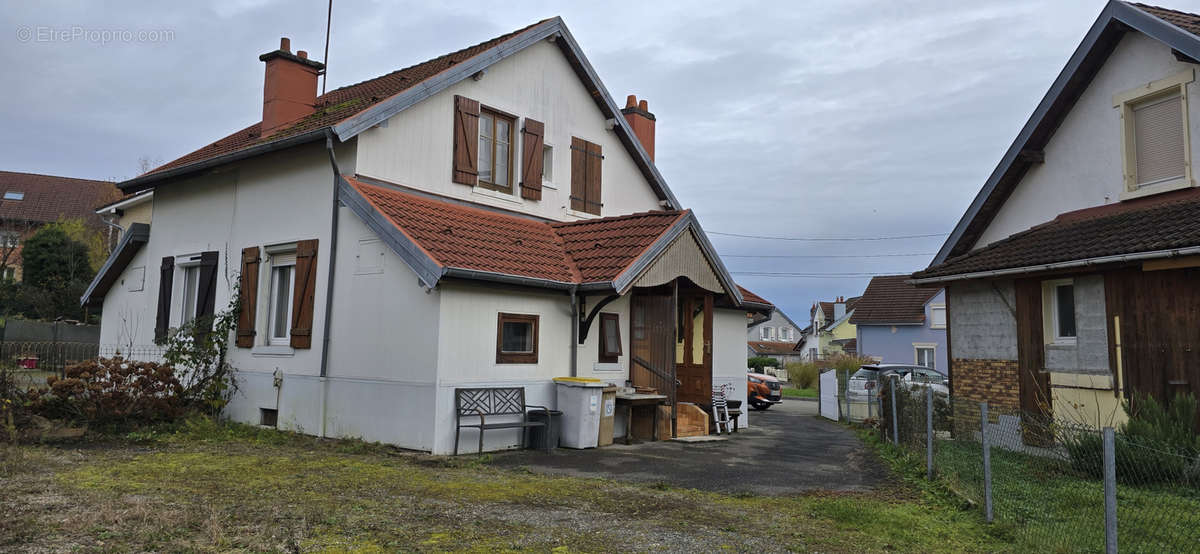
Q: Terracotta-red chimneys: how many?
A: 2